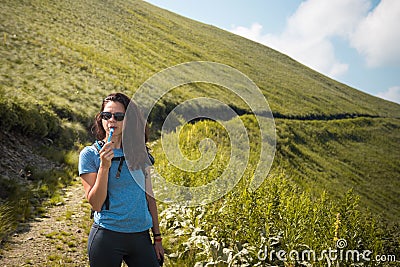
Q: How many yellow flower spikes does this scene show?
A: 1